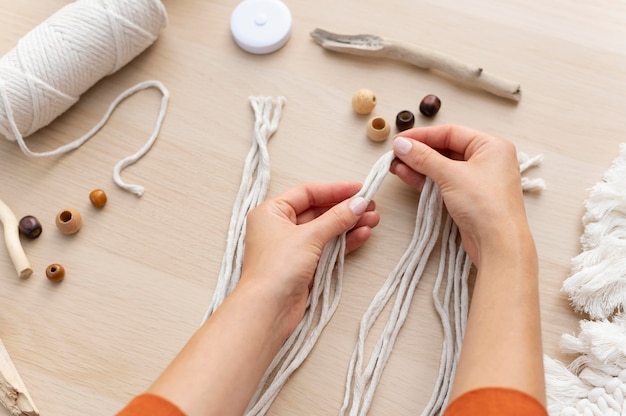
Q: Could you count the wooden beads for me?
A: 8